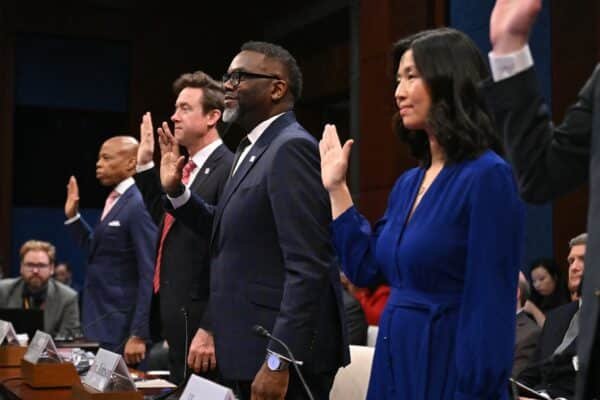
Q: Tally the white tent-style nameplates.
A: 4